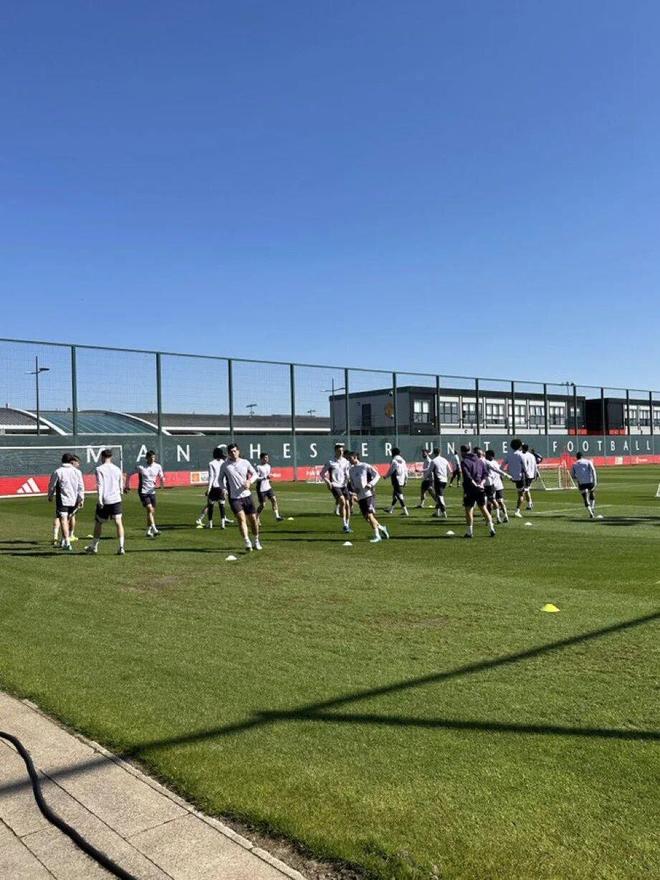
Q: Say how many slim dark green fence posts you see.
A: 14